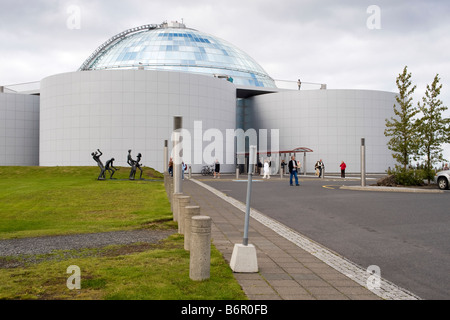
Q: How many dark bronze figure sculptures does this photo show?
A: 4